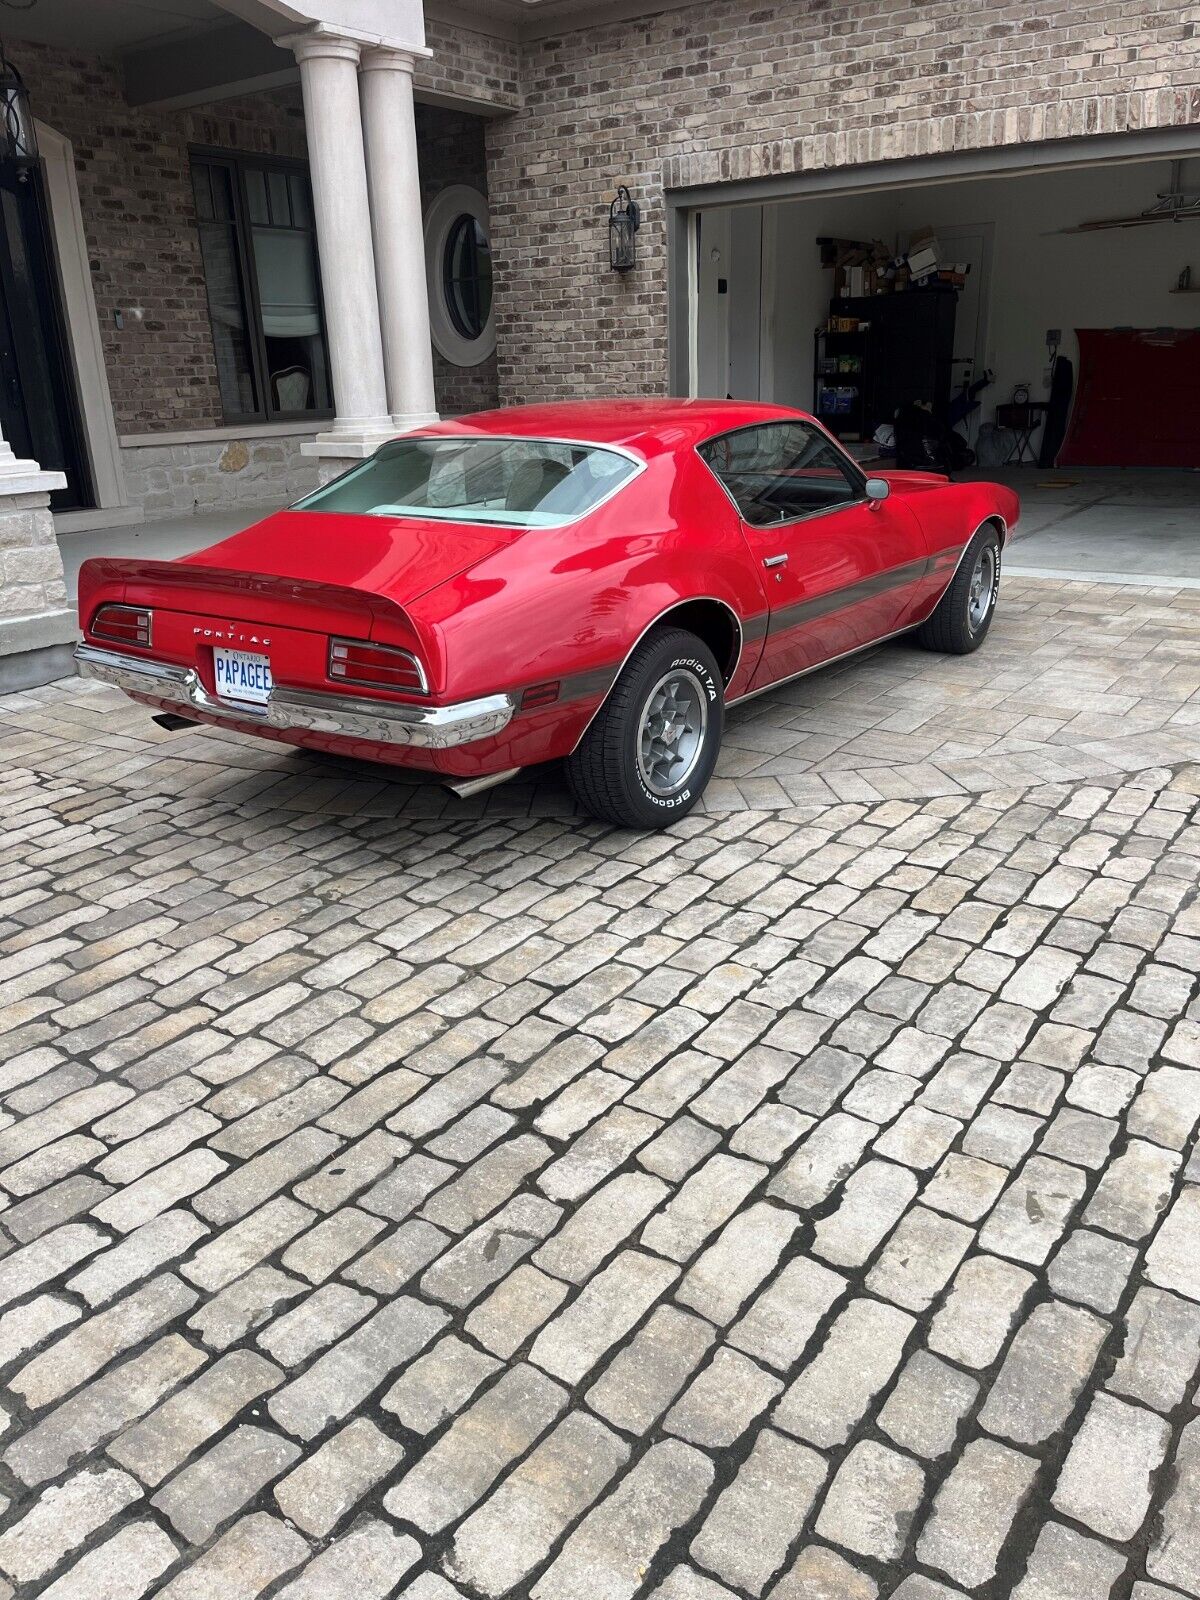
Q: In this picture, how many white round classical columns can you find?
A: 2